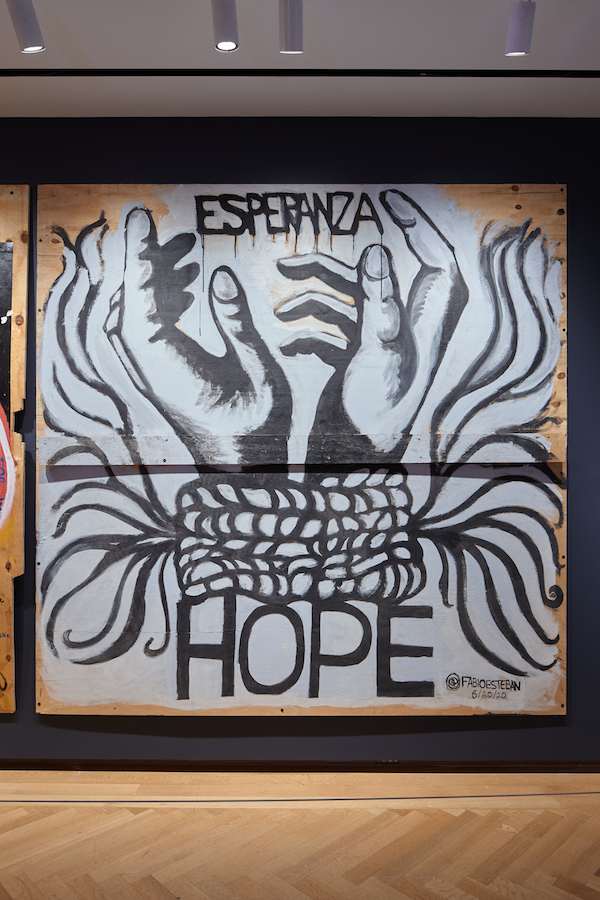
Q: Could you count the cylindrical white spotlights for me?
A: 4